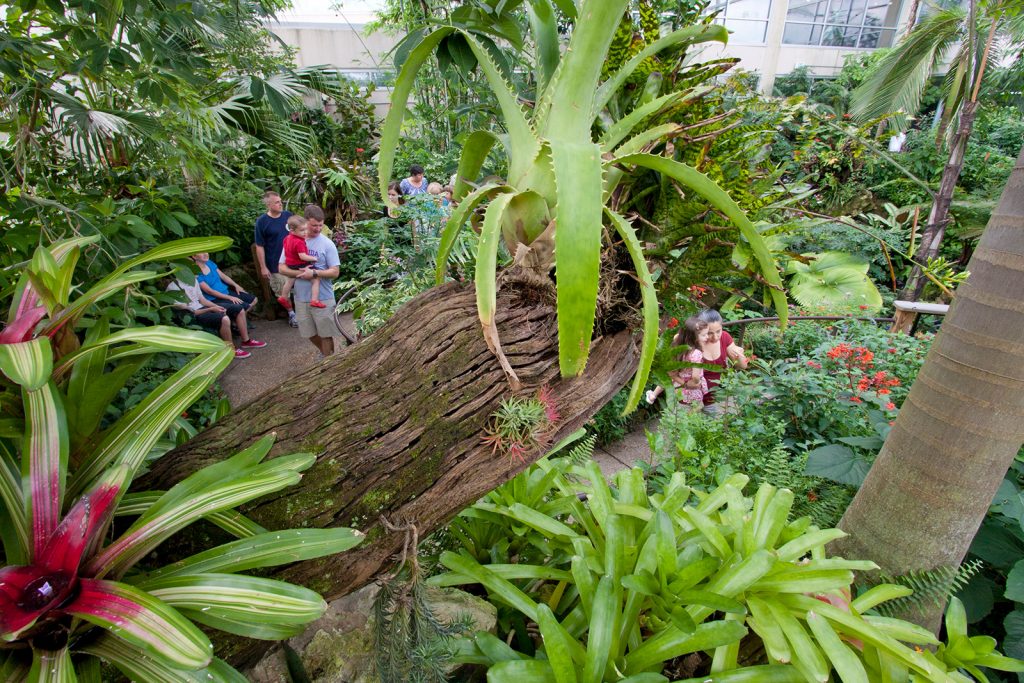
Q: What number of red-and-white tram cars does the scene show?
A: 0